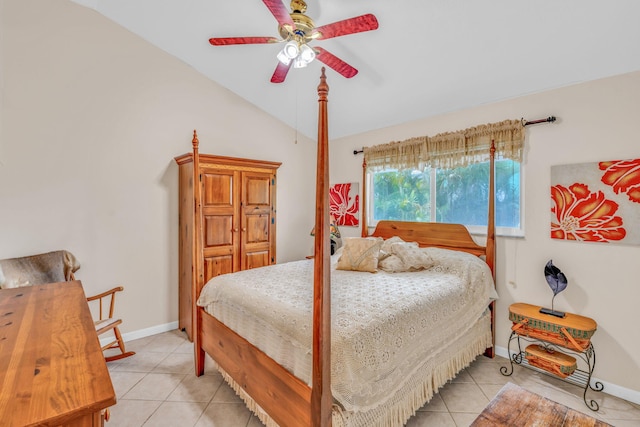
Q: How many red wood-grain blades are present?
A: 5